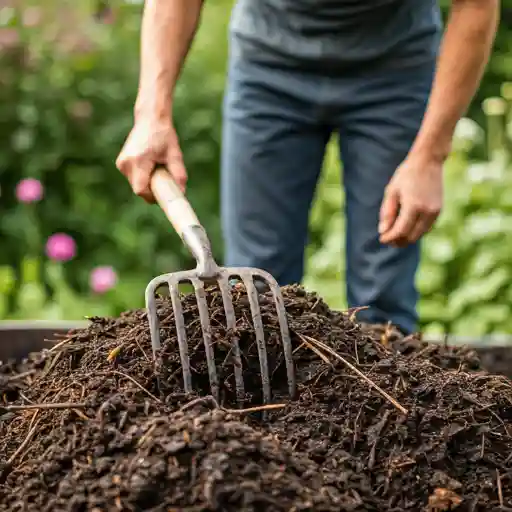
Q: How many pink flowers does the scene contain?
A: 3